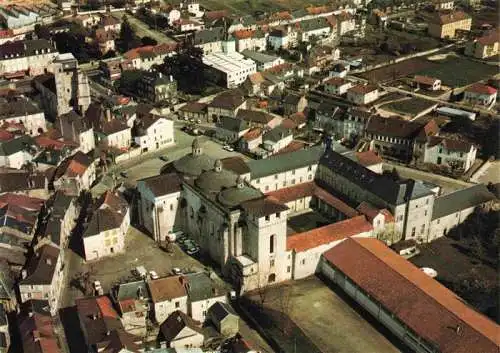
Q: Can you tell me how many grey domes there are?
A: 3